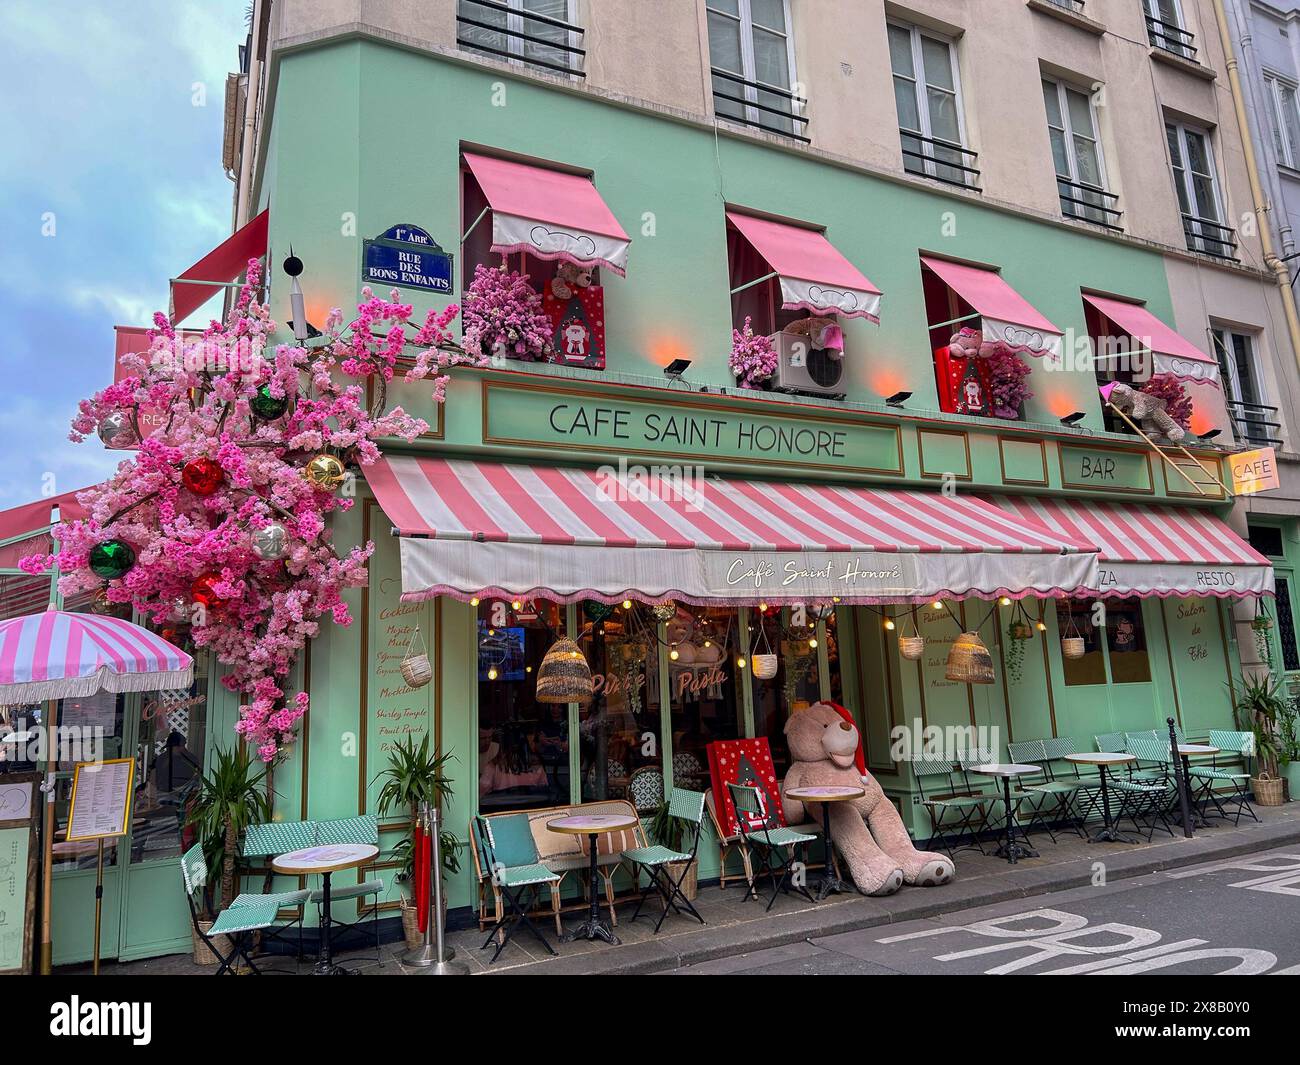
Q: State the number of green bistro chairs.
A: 15